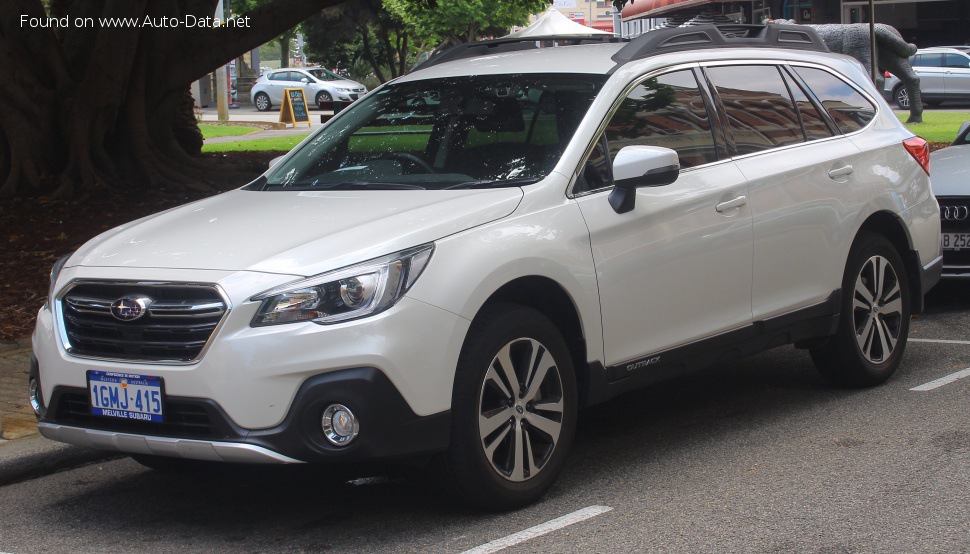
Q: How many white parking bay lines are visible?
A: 3